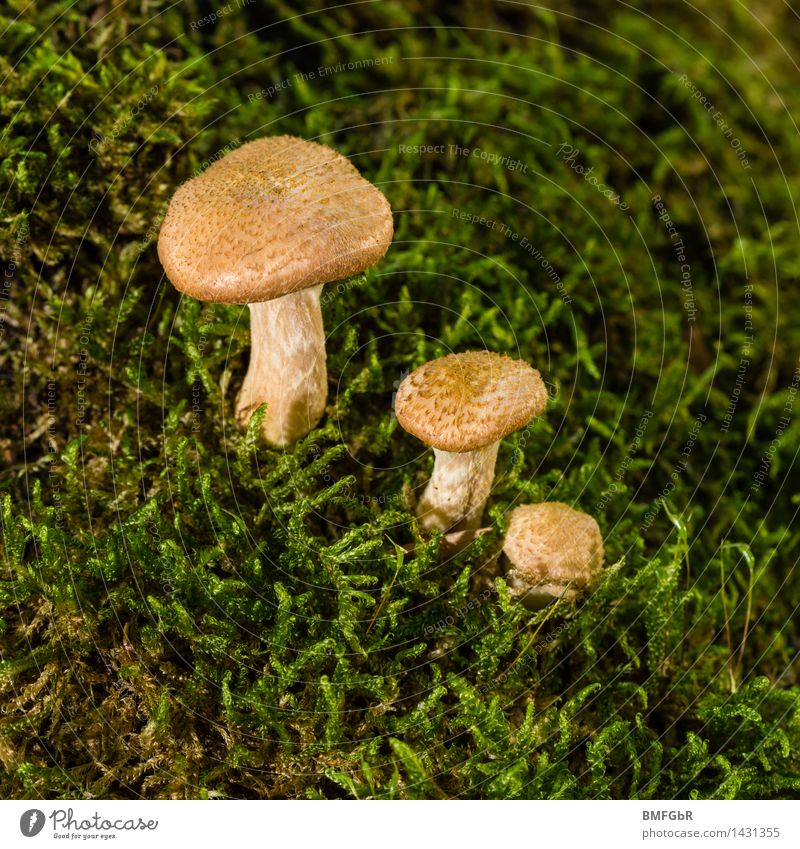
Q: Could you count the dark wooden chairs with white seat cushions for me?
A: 0